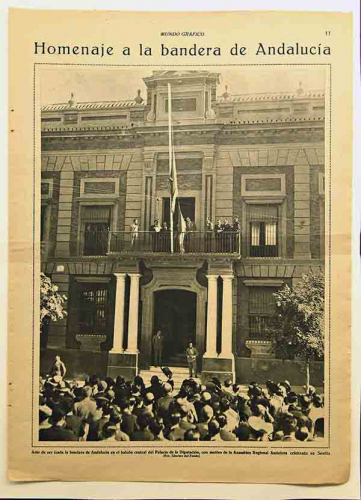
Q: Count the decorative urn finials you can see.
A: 4